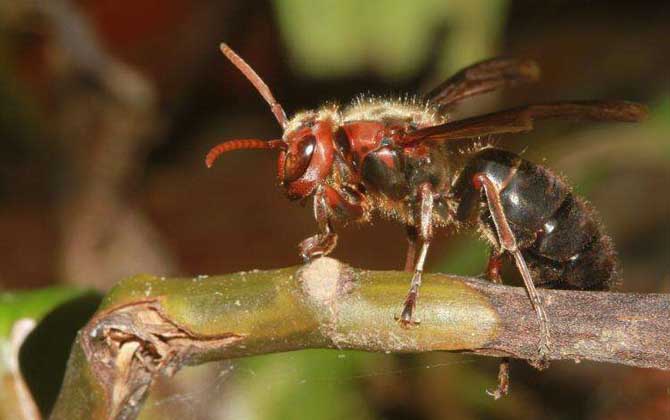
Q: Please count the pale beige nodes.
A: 1